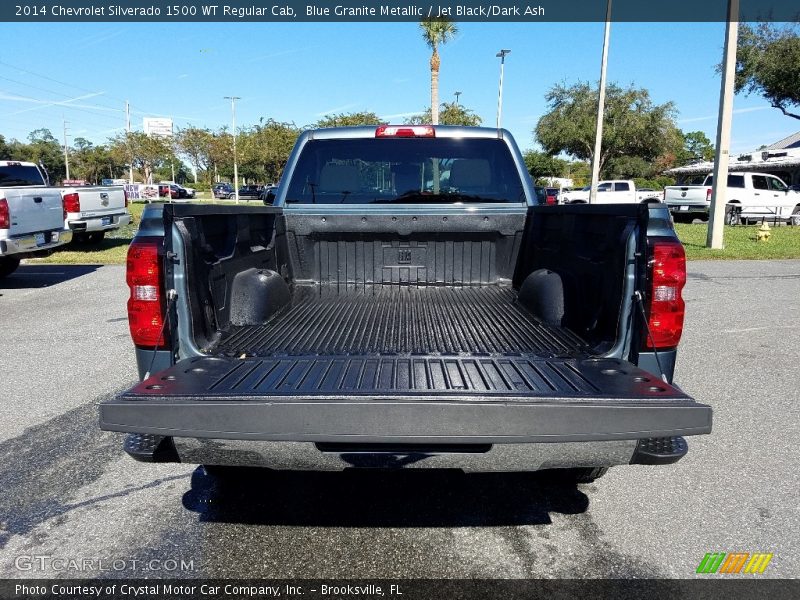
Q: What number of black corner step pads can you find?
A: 2